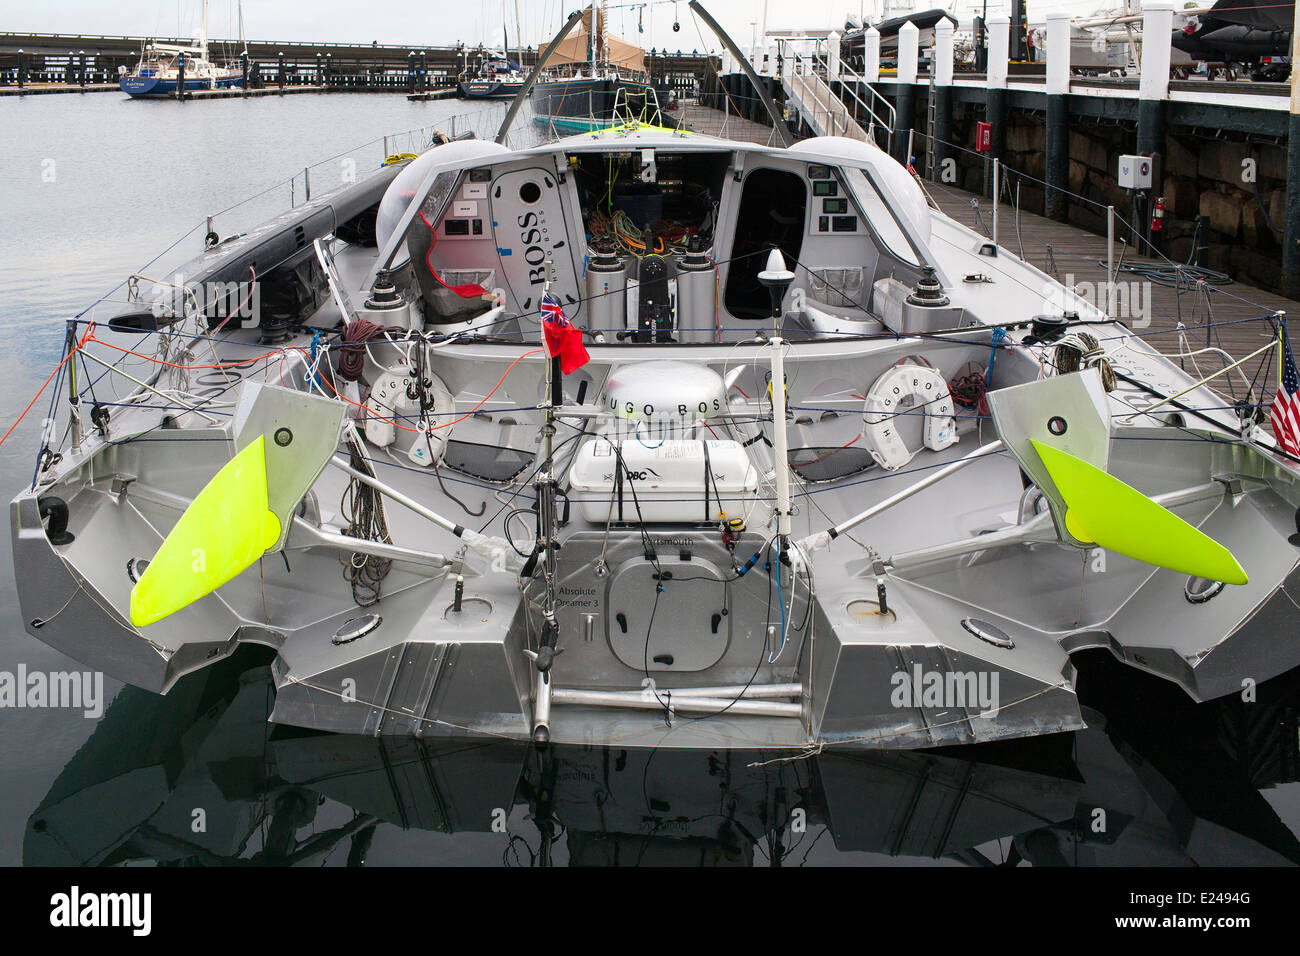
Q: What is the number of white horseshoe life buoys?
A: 2